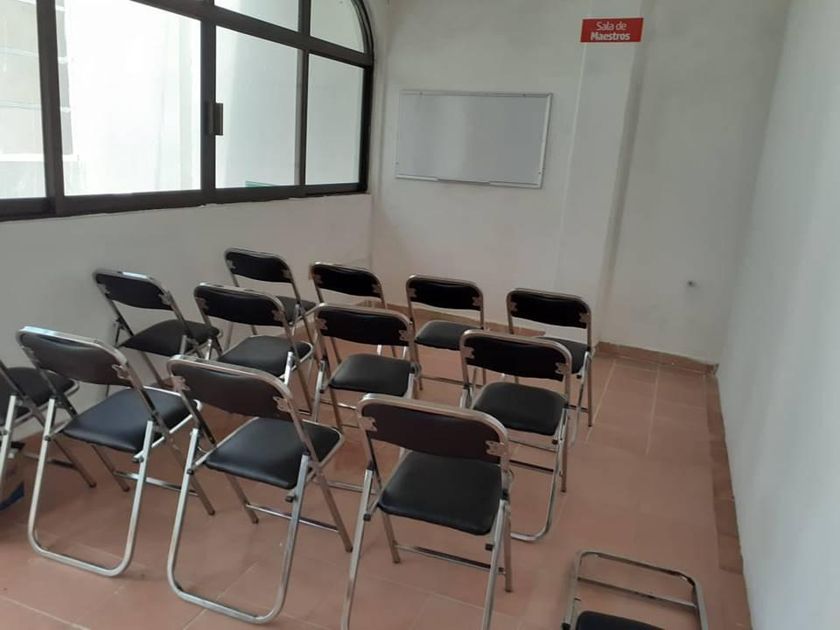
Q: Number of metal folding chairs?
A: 13